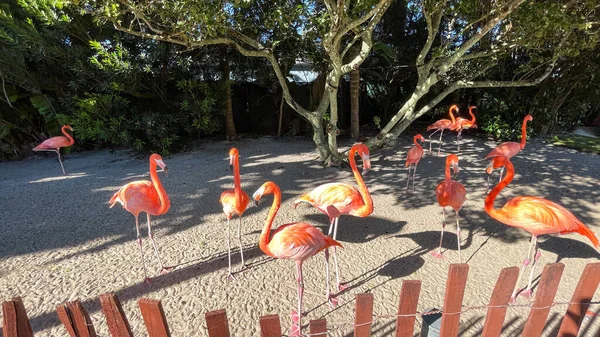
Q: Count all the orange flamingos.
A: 11